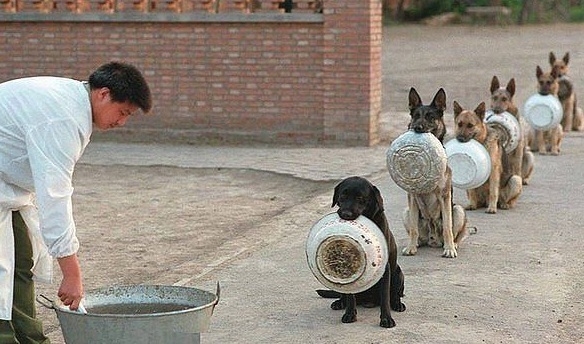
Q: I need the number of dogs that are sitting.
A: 6